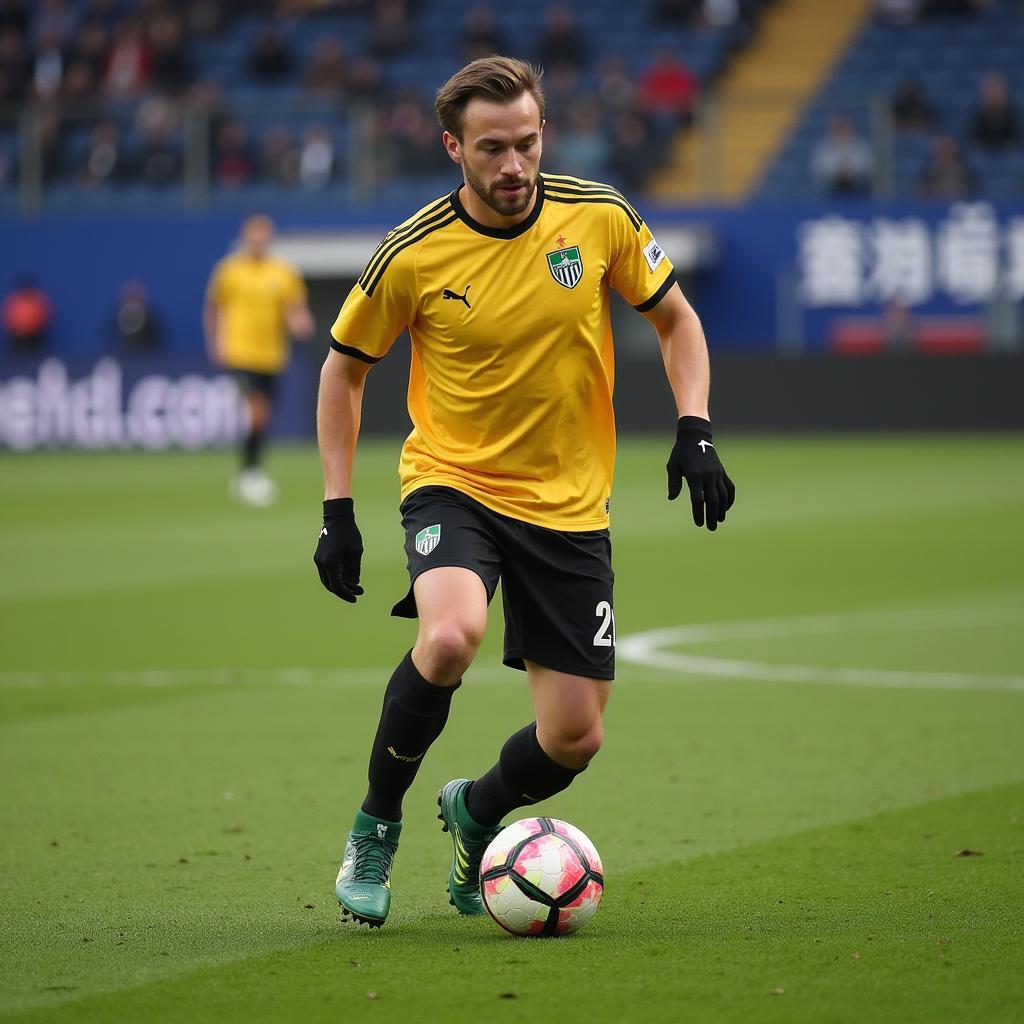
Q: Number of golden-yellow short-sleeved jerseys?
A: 2